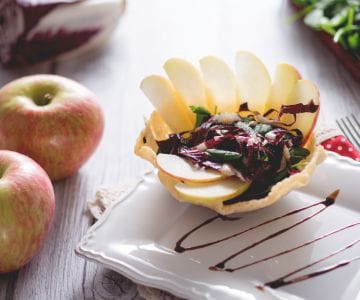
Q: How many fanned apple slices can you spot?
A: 6